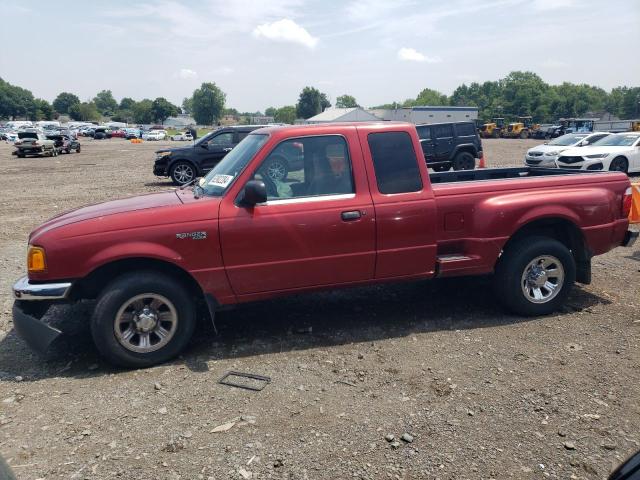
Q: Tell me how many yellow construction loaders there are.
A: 2